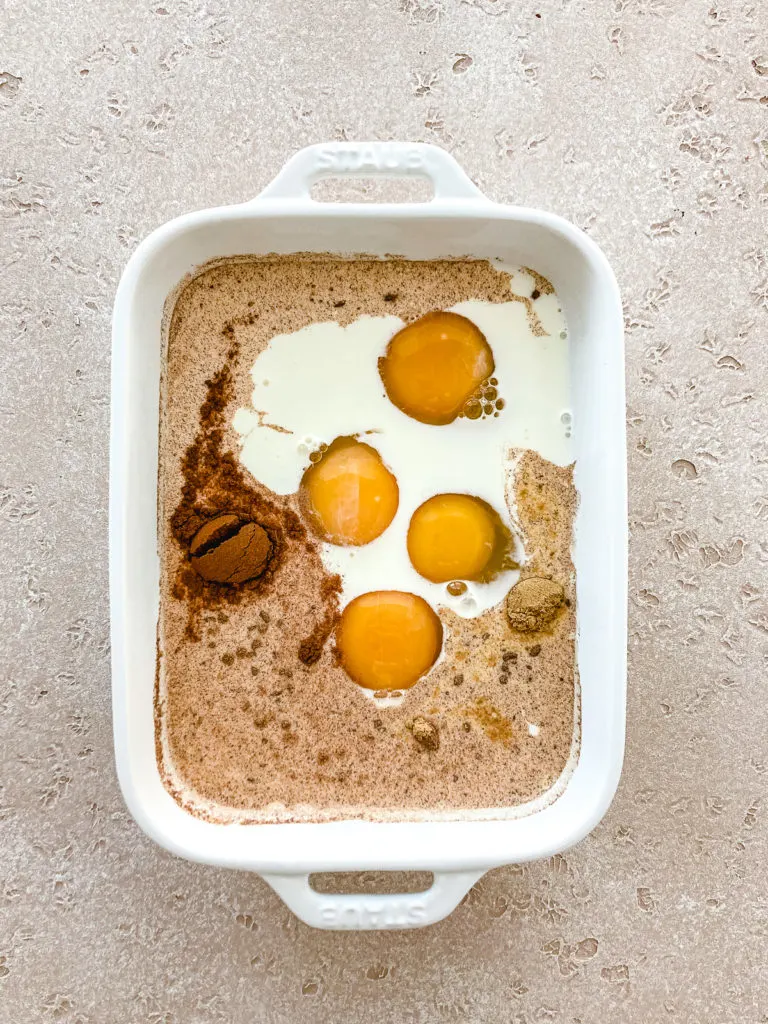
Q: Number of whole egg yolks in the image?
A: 4